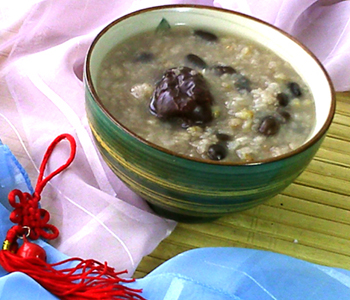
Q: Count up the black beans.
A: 11